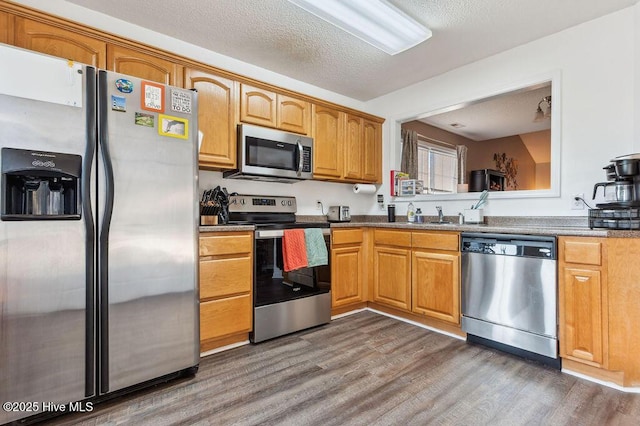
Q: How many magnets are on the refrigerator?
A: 6